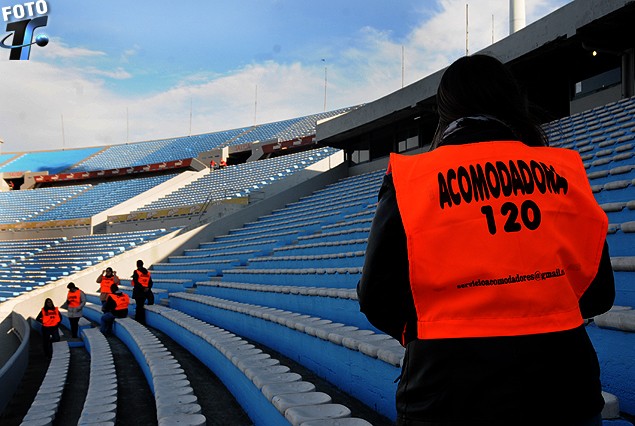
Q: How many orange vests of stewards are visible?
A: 6